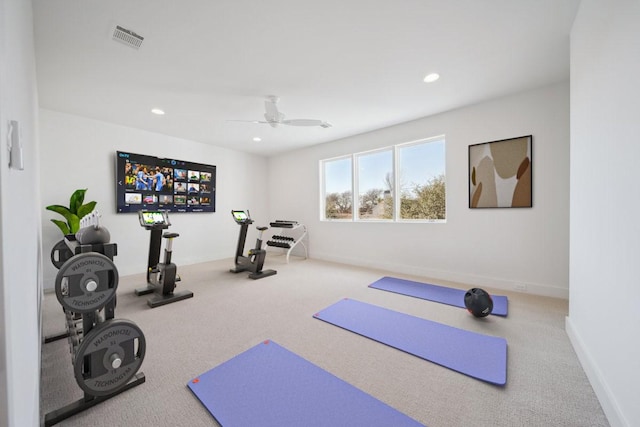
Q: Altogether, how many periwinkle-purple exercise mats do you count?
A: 3